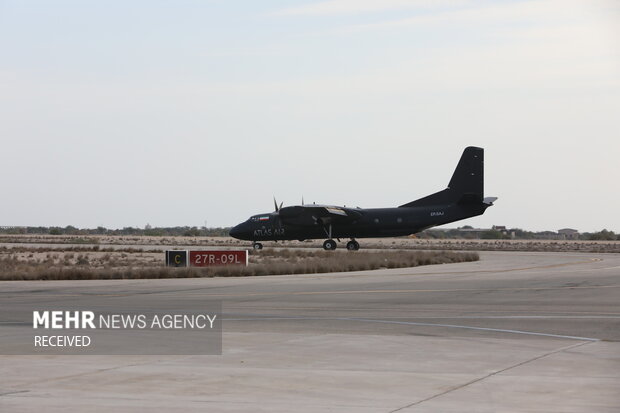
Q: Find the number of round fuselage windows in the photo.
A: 2